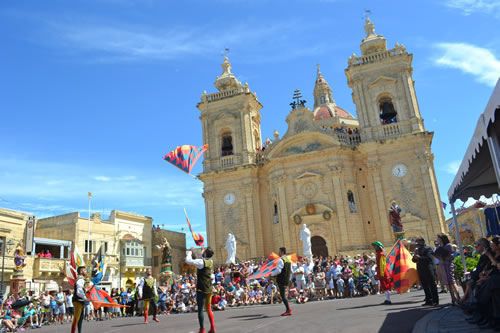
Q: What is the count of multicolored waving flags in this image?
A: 5